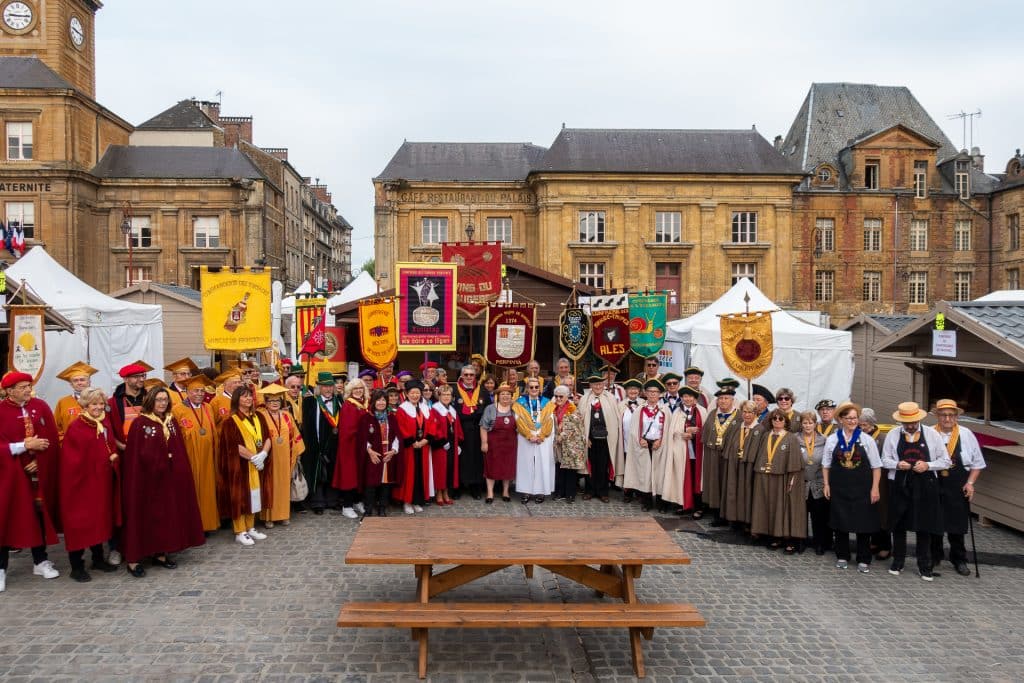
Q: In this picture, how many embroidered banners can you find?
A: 11